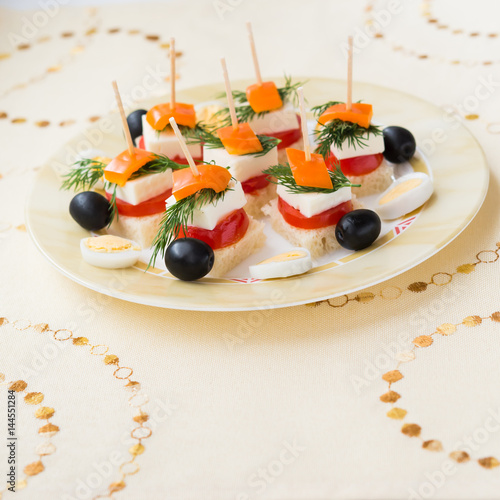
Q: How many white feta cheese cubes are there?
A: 7